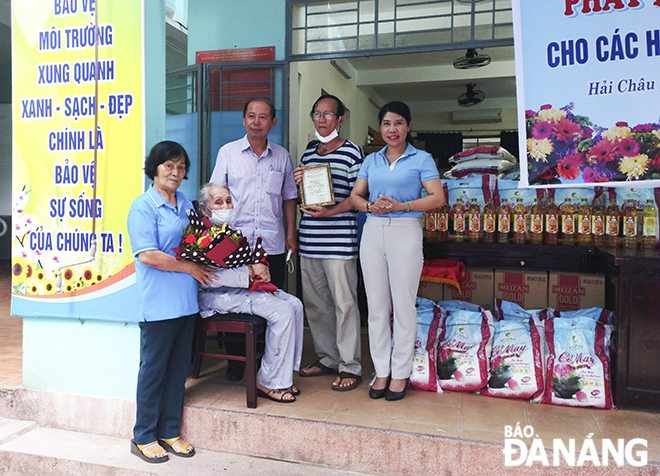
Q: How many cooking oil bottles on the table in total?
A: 15